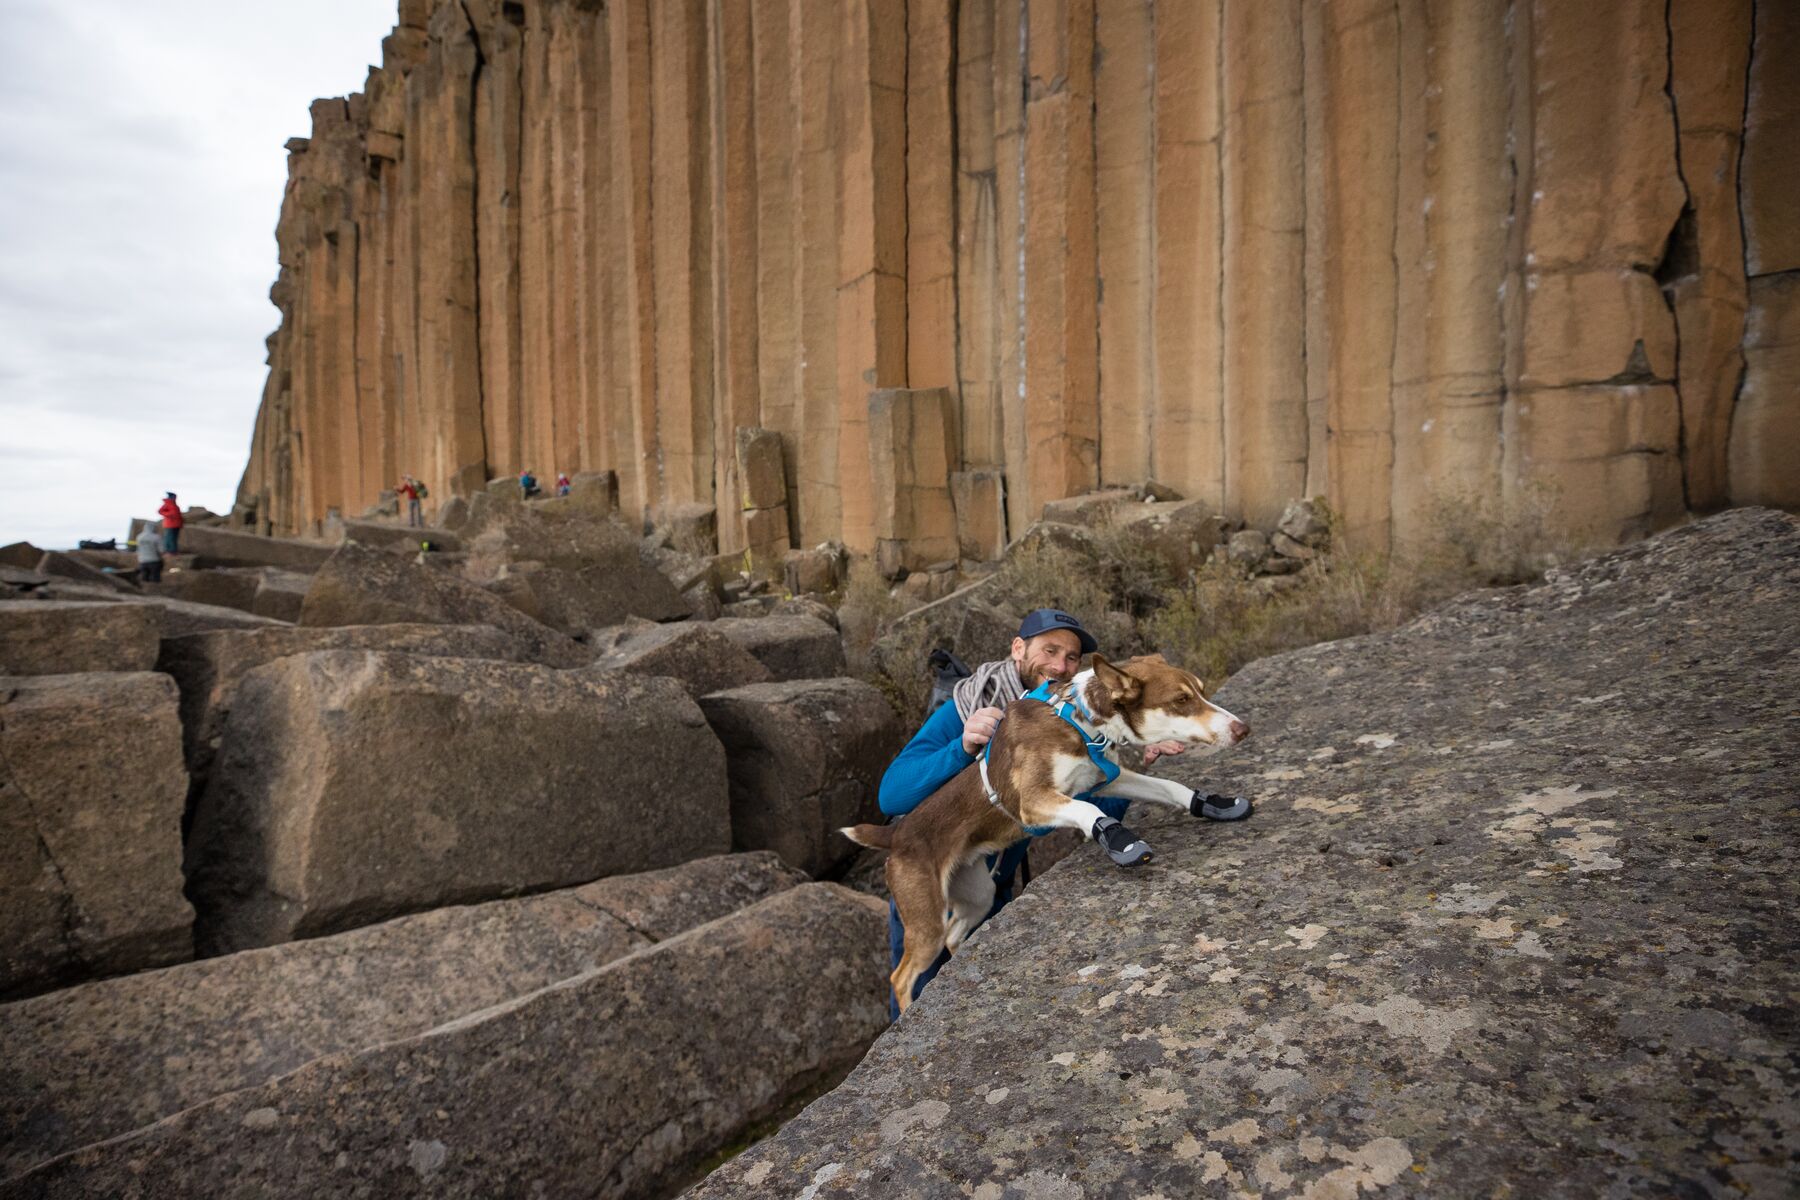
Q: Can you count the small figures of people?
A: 5